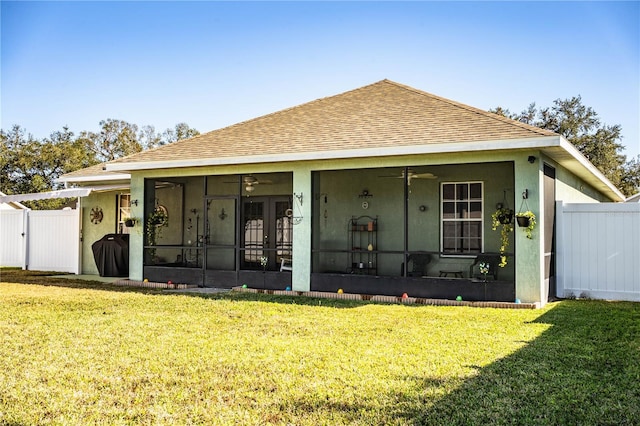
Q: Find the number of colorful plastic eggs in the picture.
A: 8